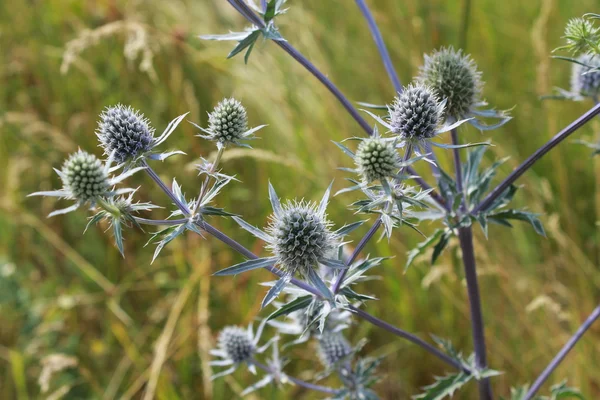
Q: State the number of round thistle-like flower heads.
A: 11